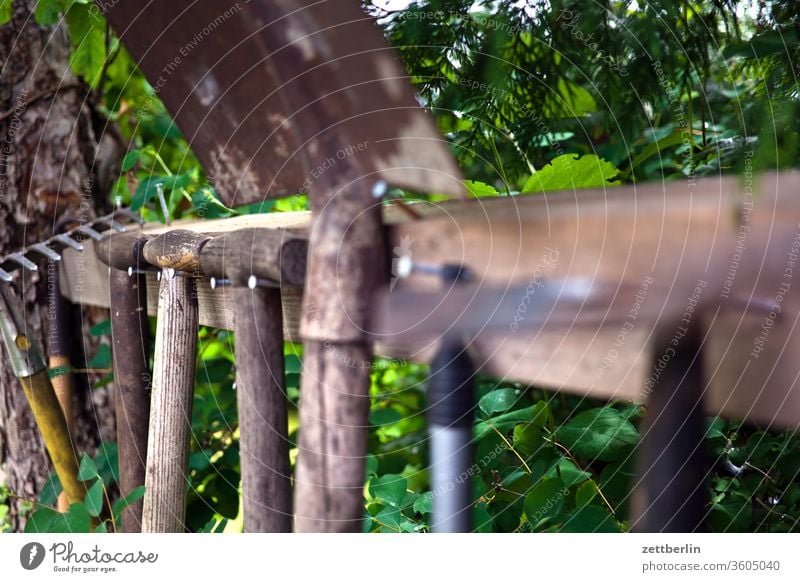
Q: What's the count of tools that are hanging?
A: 8